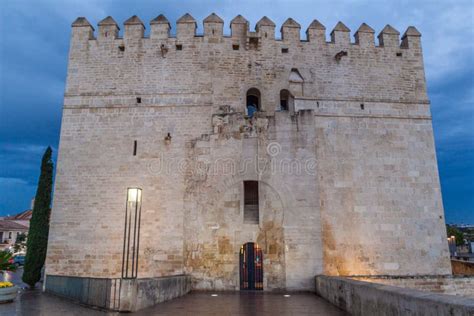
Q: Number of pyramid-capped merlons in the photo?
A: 14